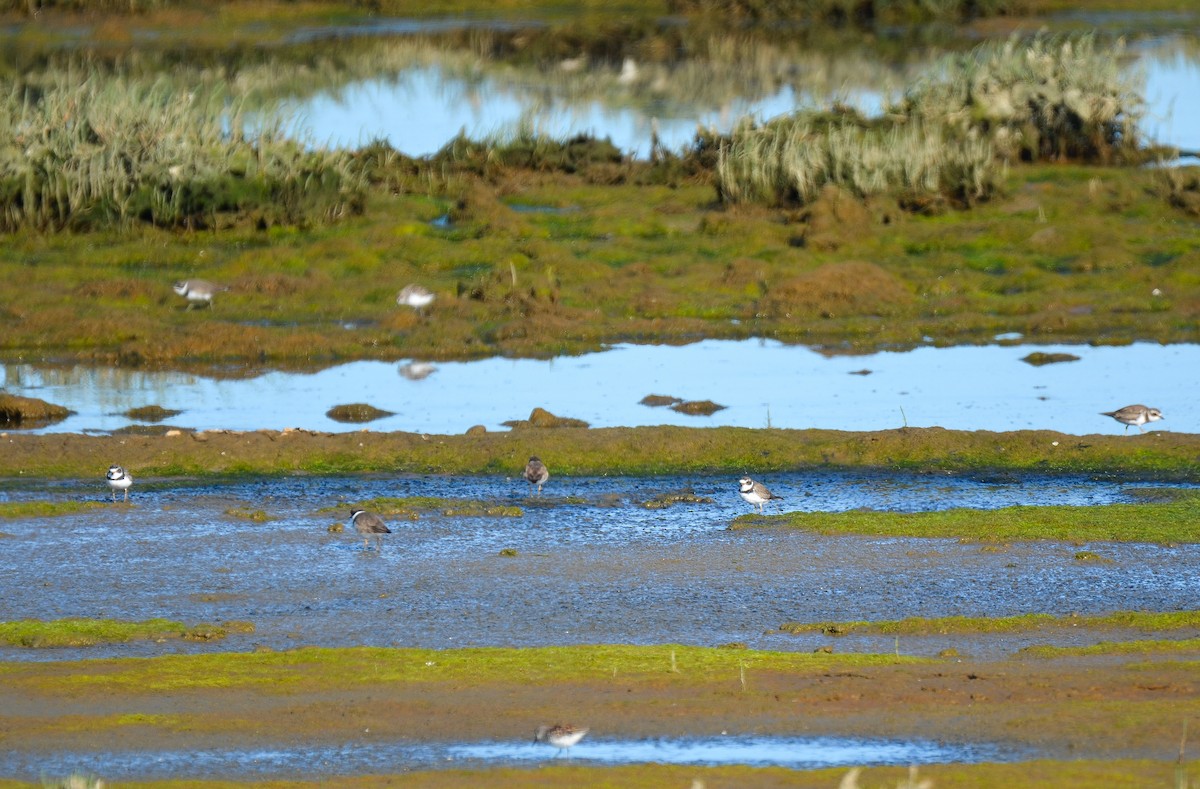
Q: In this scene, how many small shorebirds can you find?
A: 8